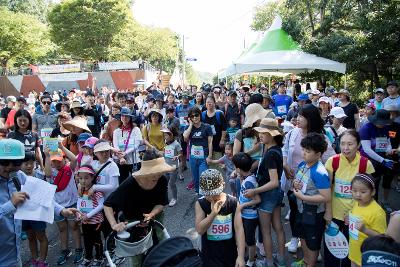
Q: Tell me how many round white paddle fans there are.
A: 1